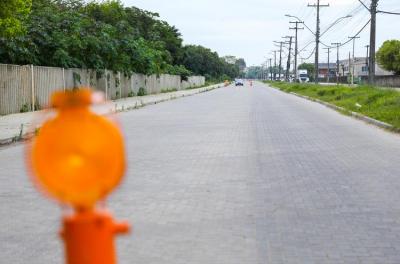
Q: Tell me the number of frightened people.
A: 0